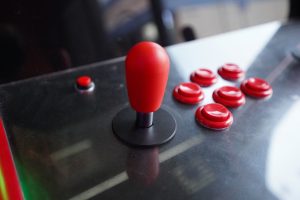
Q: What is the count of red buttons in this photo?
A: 7